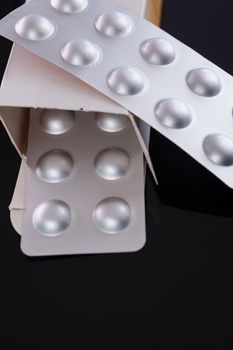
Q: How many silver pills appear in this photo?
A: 15